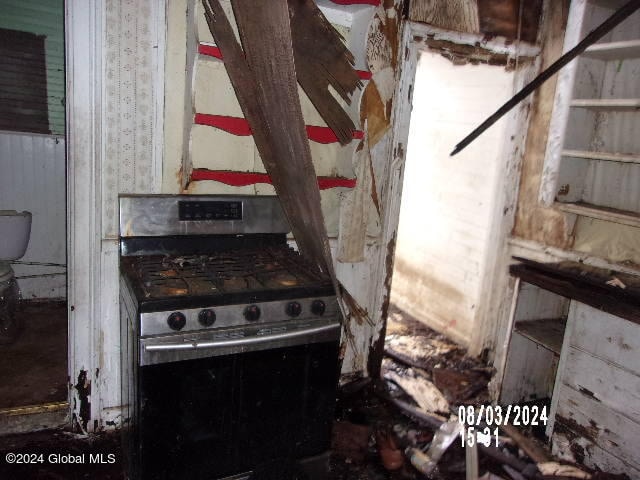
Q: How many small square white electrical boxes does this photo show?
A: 0